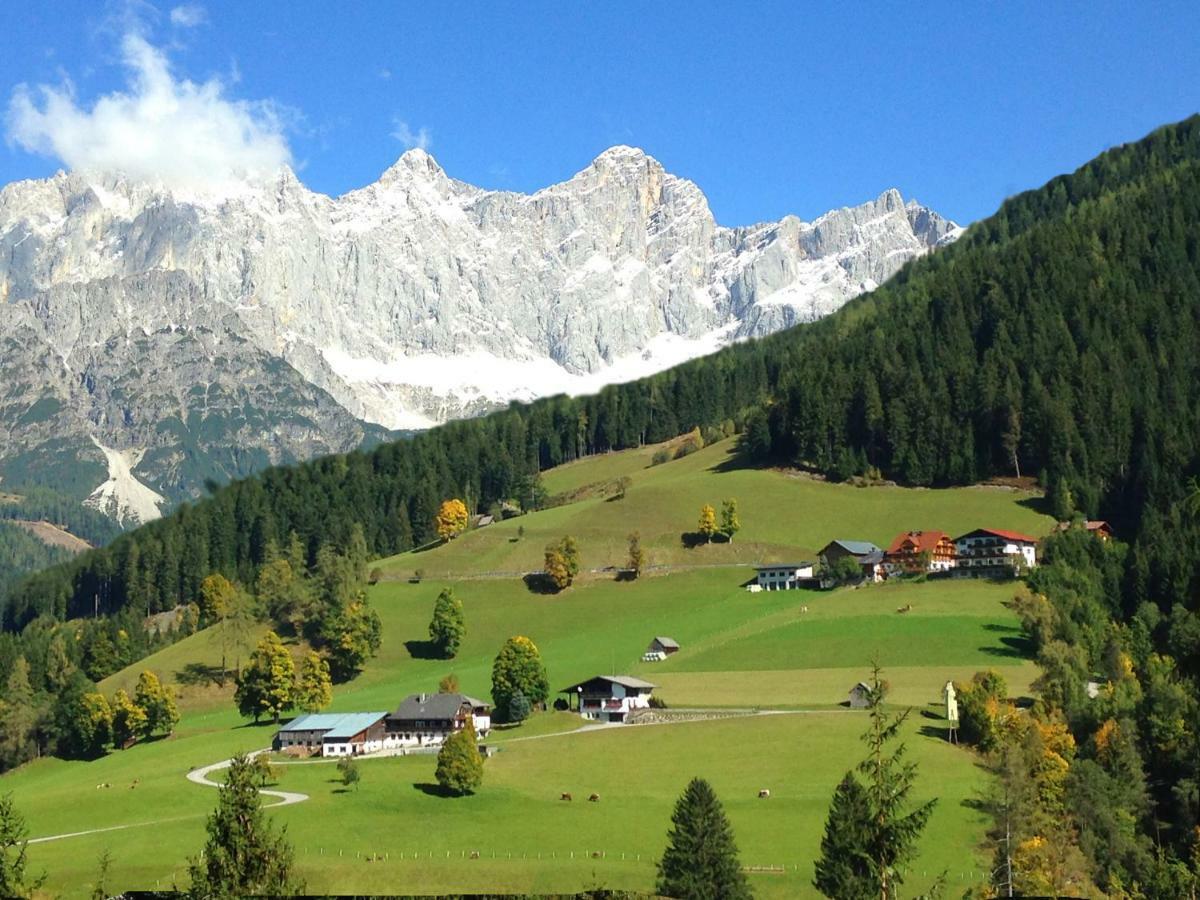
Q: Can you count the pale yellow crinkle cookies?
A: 0